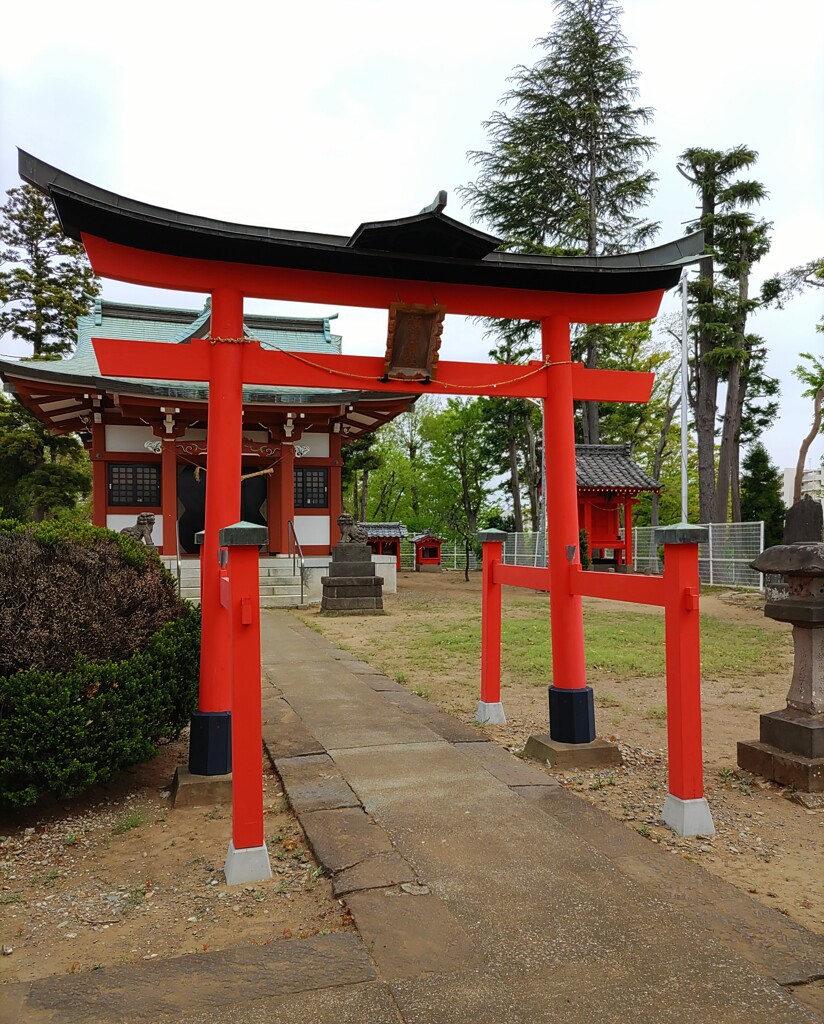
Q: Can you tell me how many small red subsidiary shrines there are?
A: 3